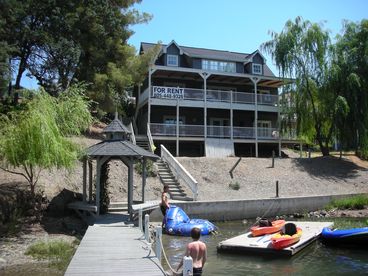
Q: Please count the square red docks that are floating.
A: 0